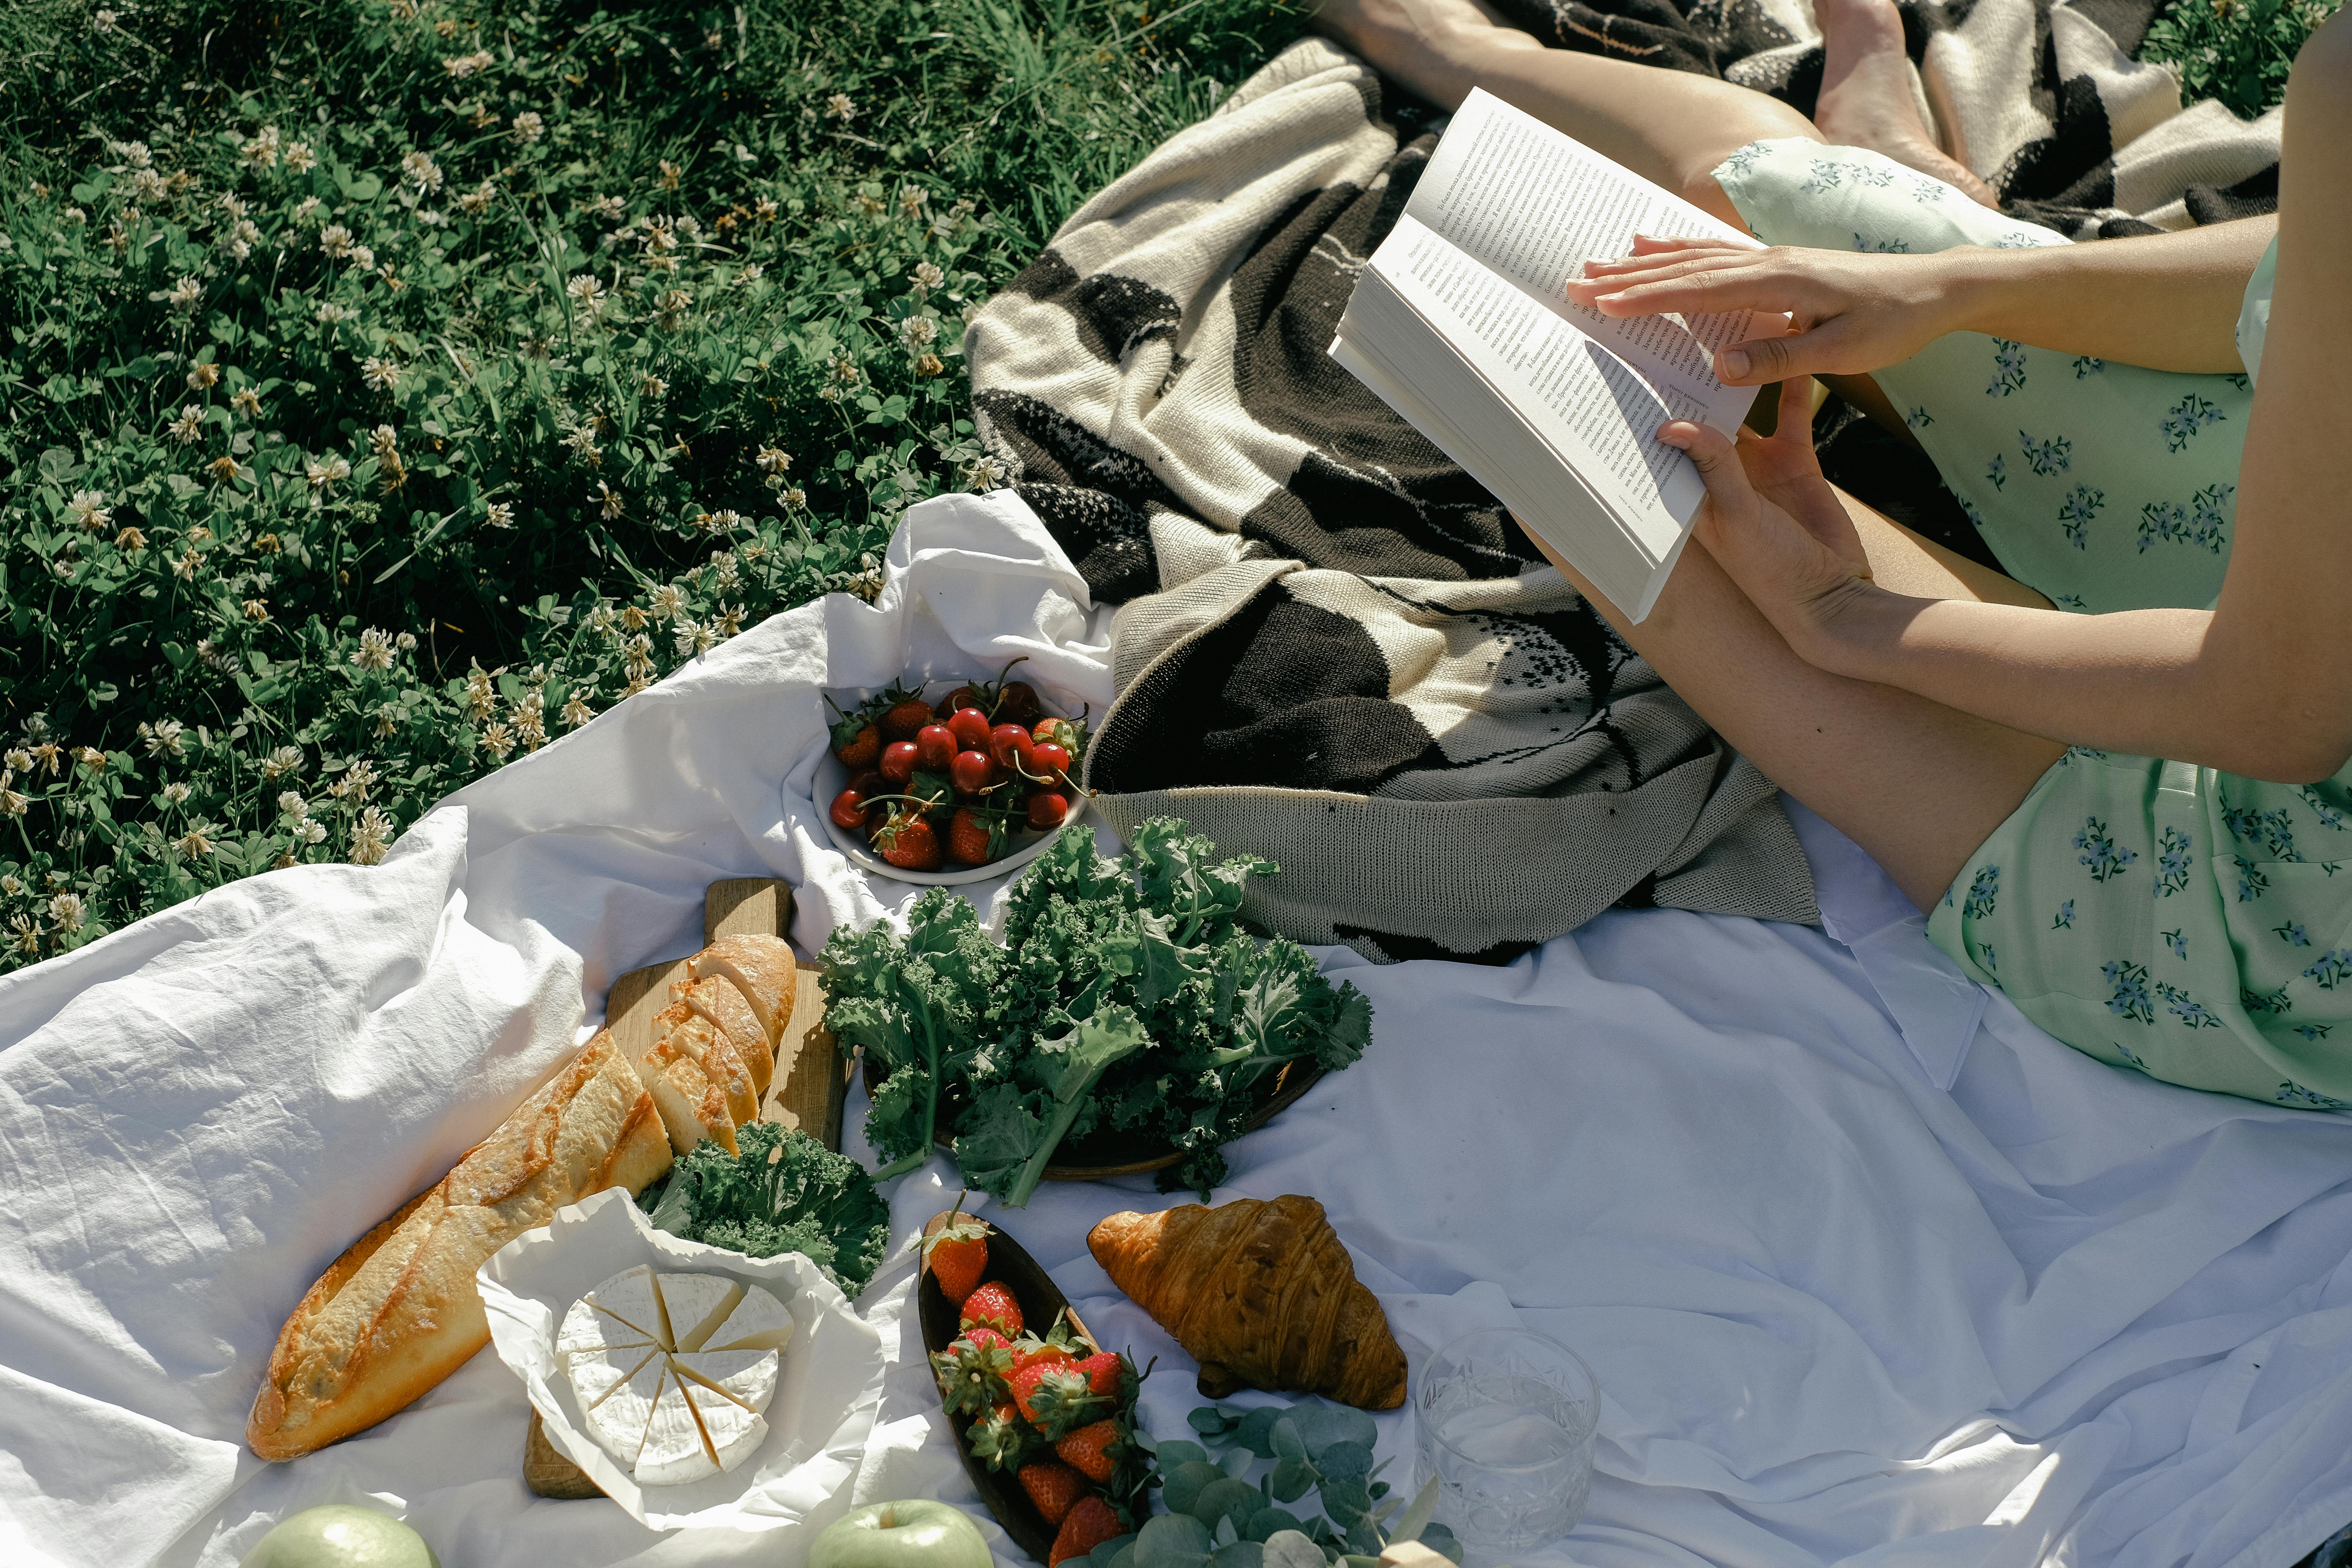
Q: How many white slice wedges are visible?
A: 9